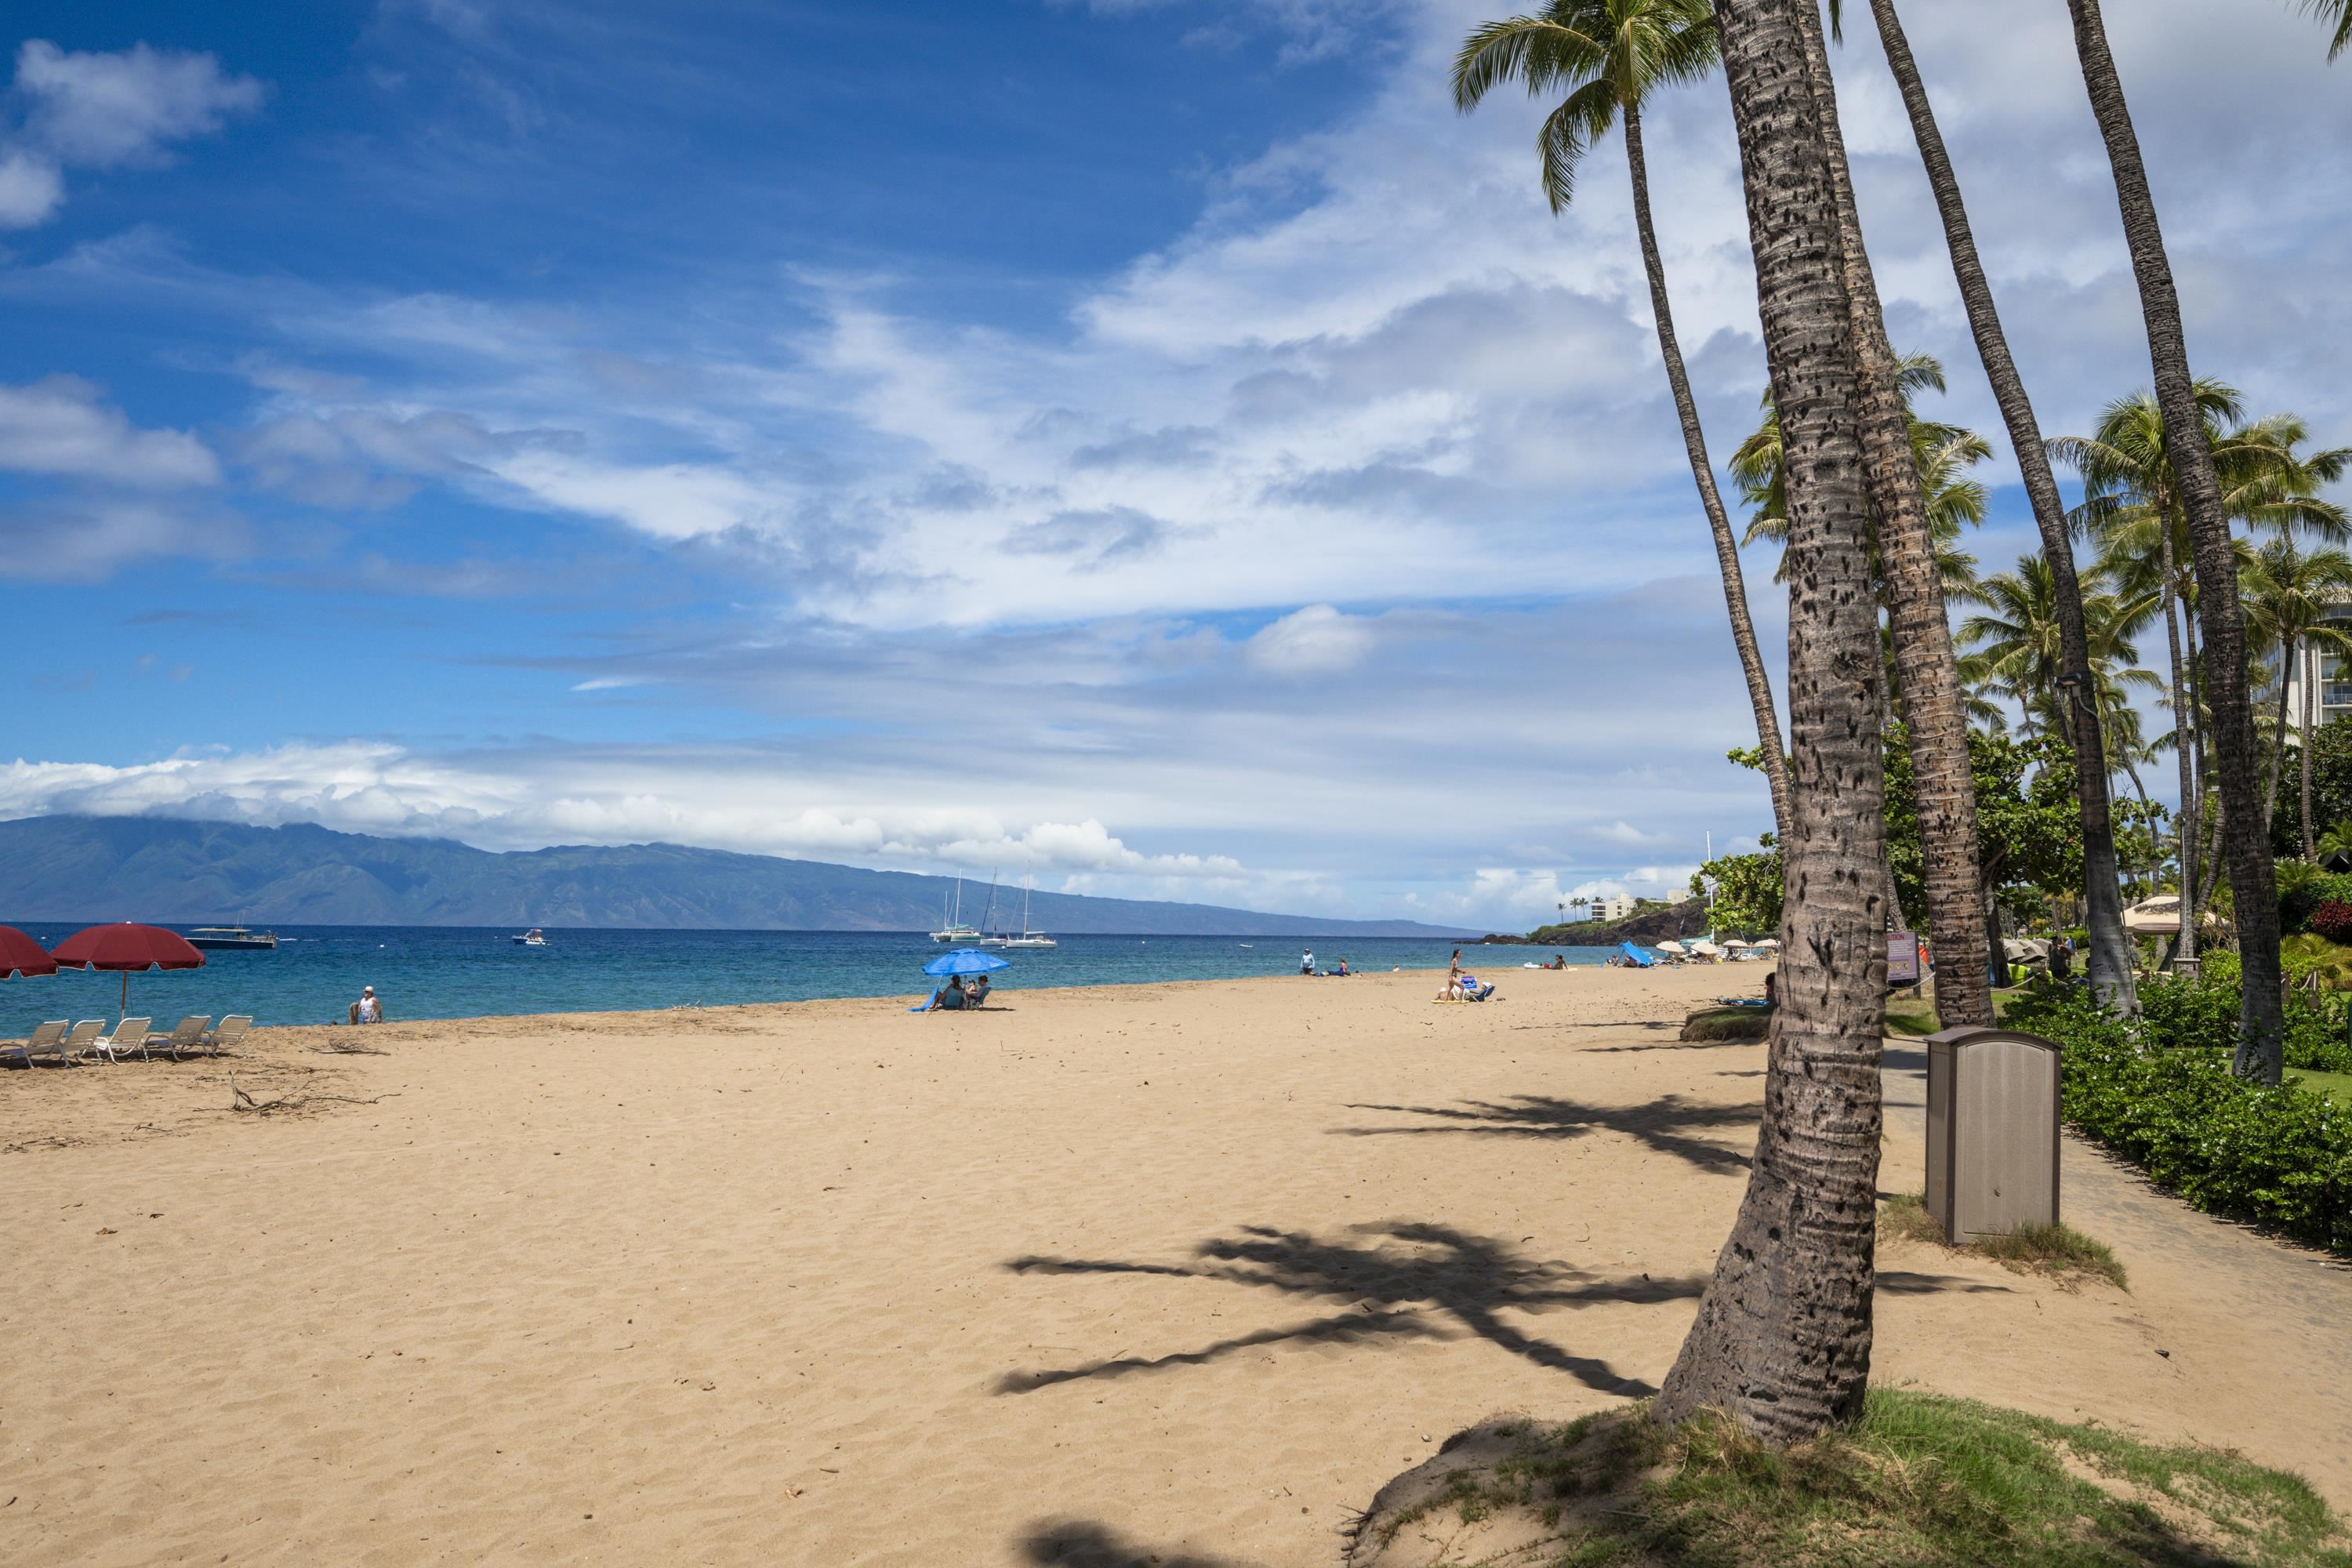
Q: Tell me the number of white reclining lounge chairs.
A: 5